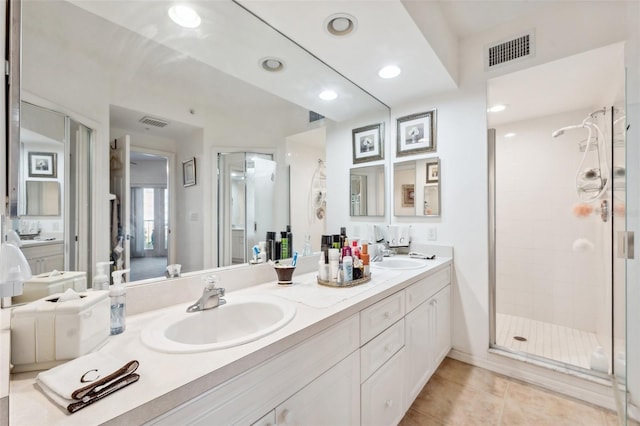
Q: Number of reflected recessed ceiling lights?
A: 3